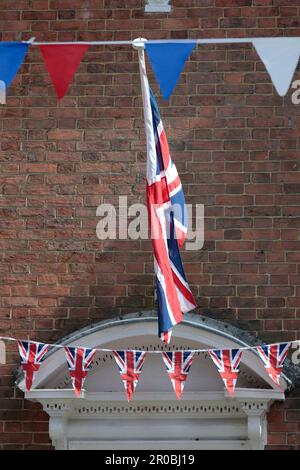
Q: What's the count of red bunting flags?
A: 1